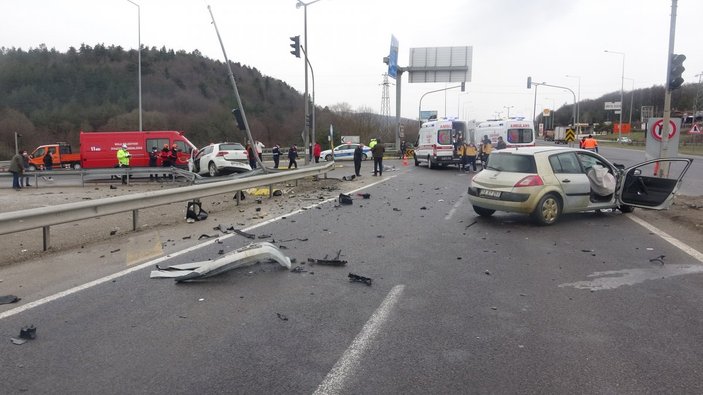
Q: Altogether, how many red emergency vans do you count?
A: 1